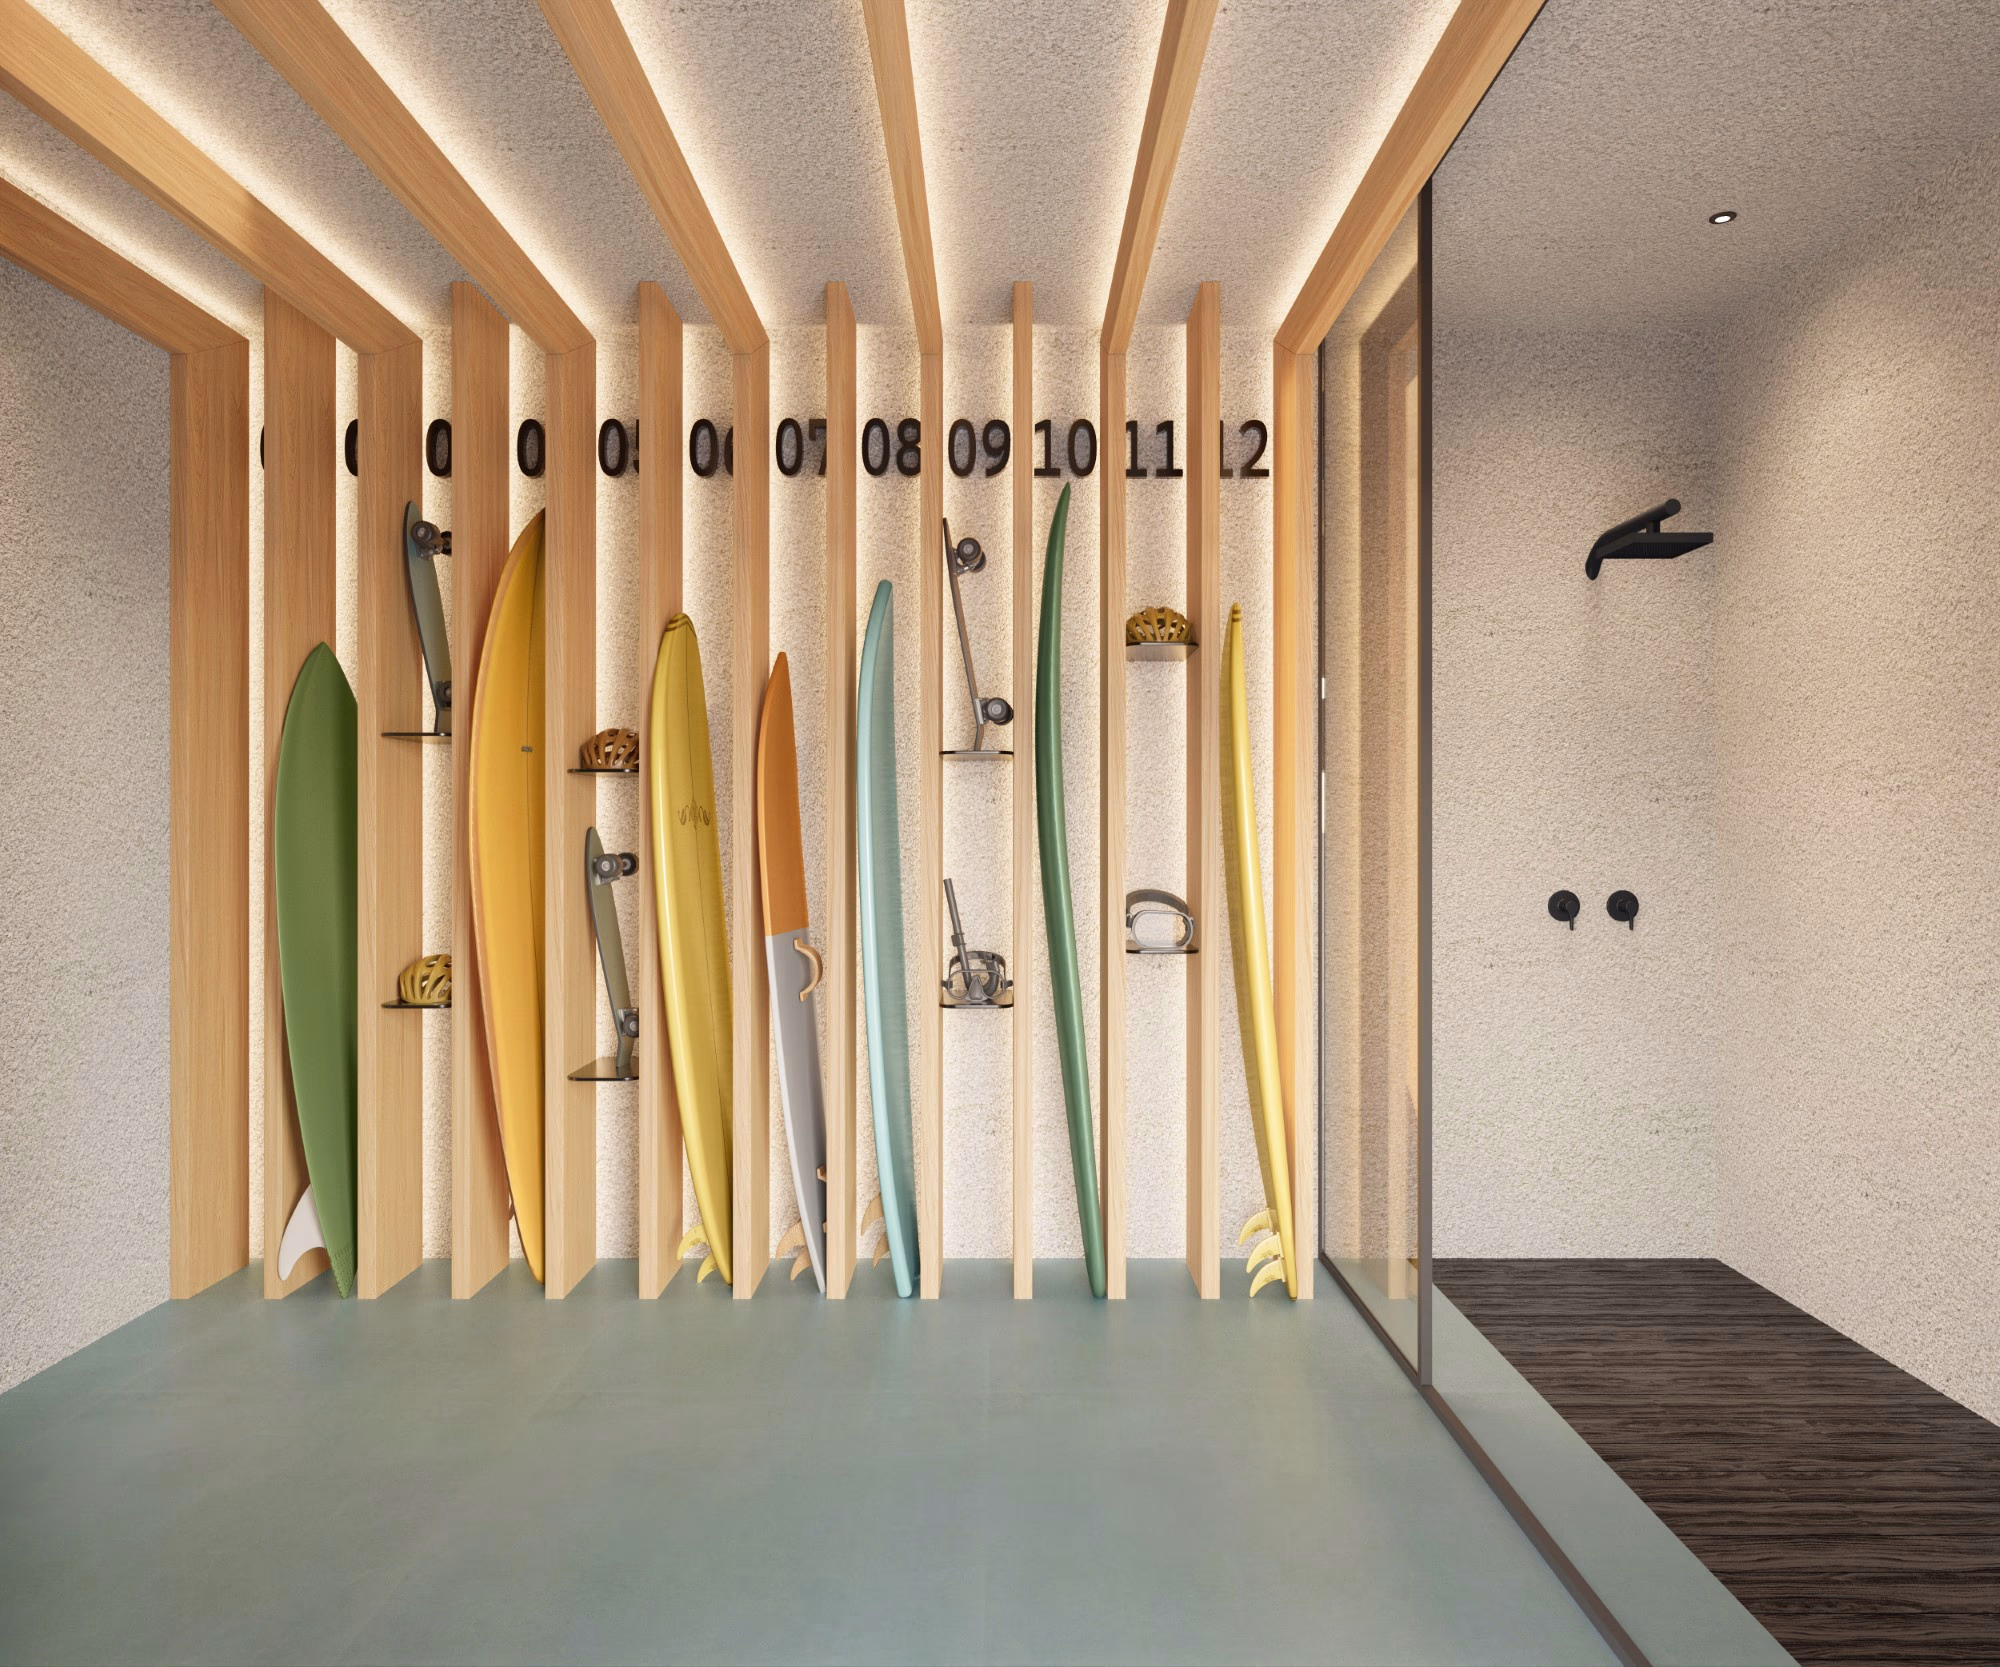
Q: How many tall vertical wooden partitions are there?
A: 13